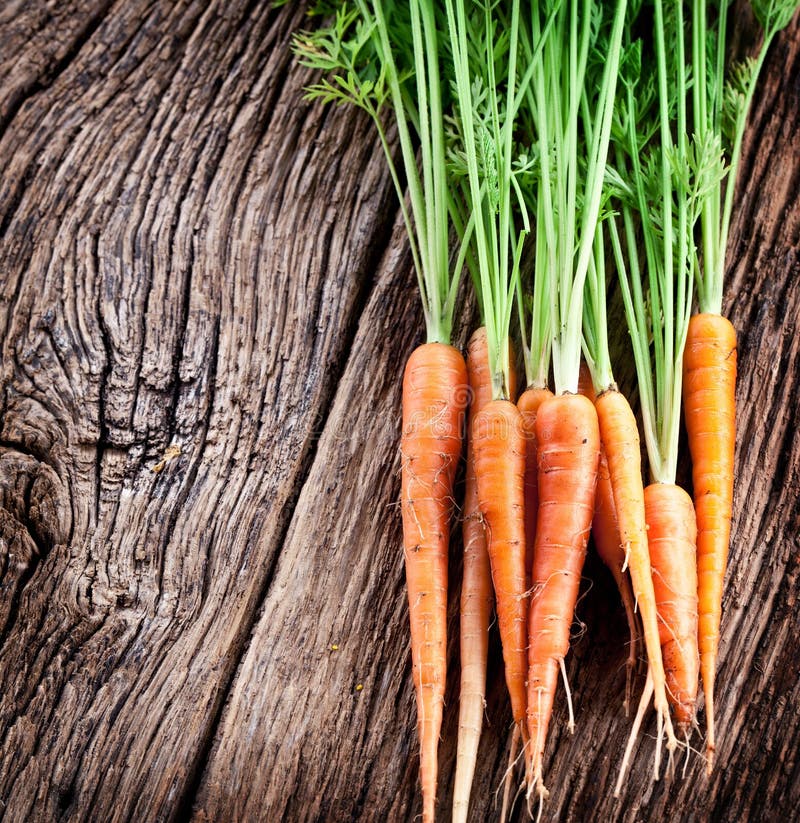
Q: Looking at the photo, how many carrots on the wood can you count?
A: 9